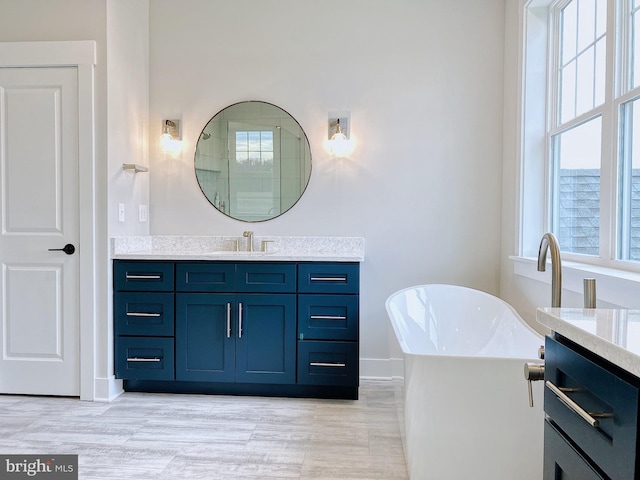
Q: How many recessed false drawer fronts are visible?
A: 2